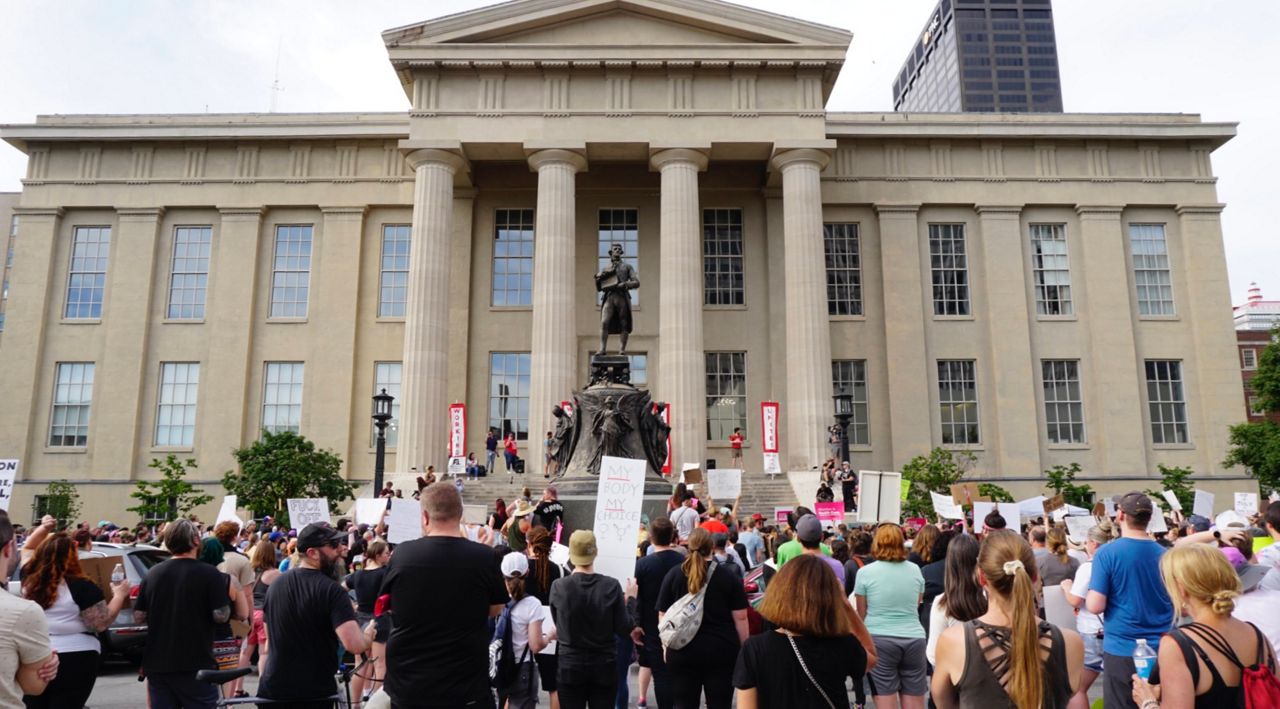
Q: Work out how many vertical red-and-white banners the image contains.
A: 4